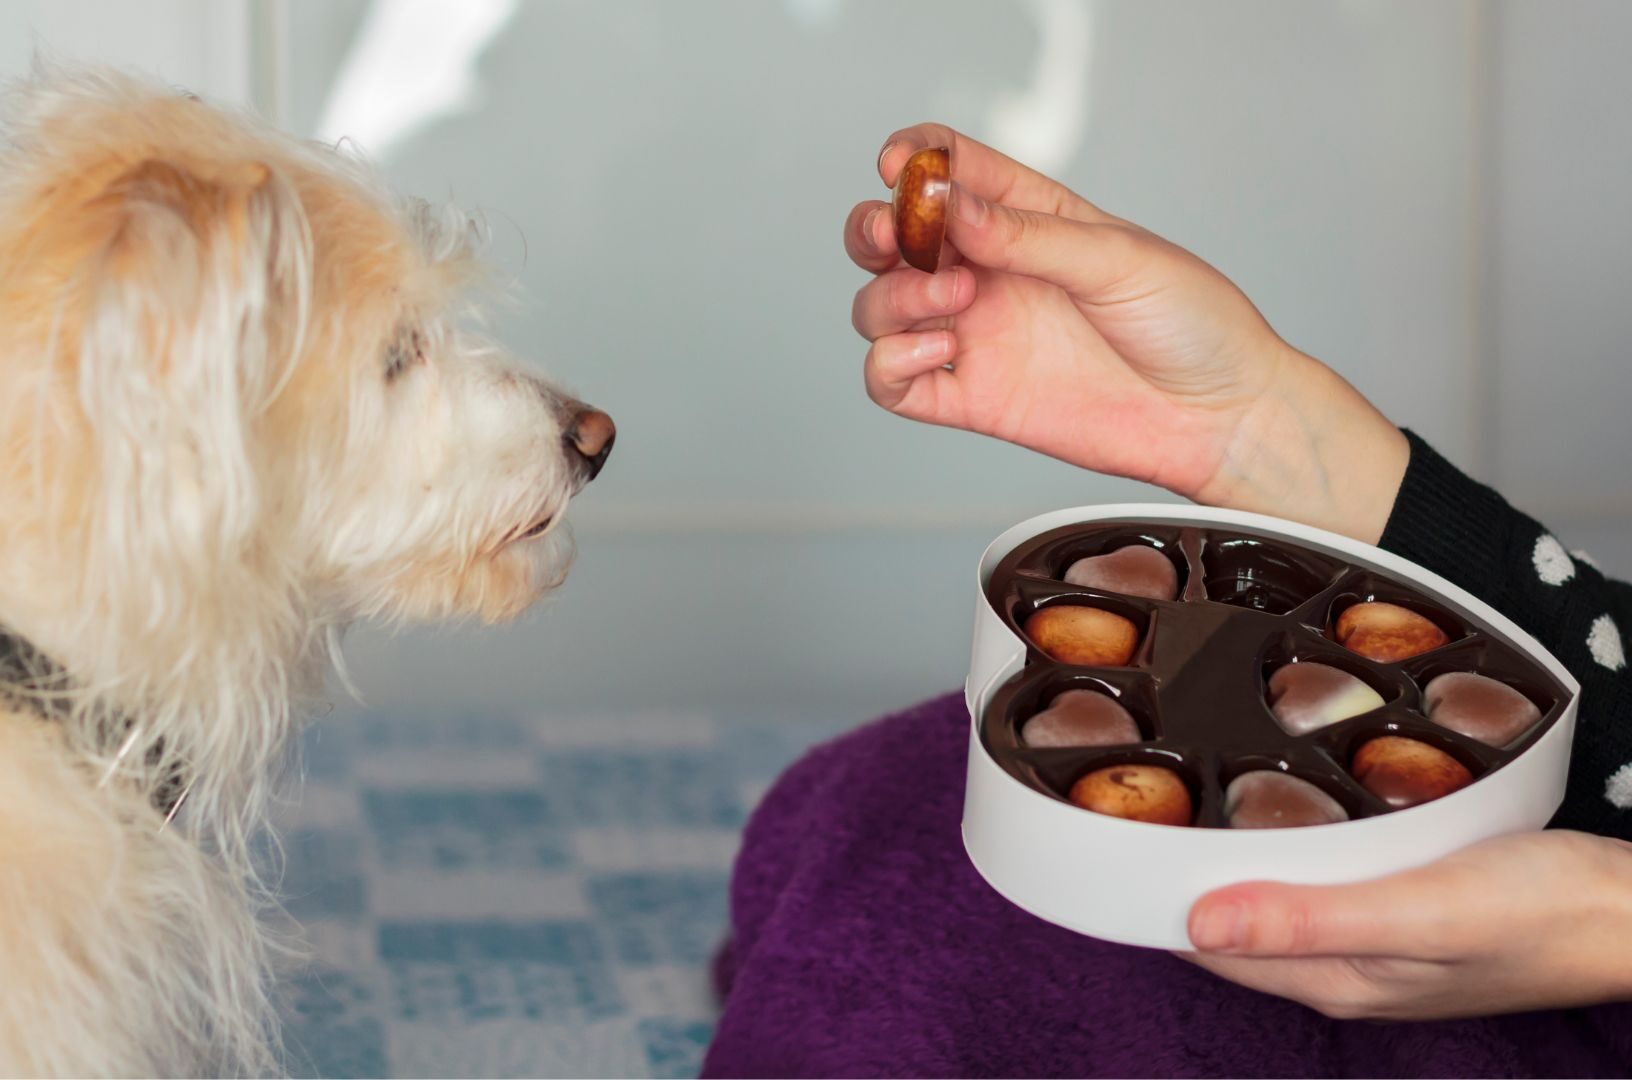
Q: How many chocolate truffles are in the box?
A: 9